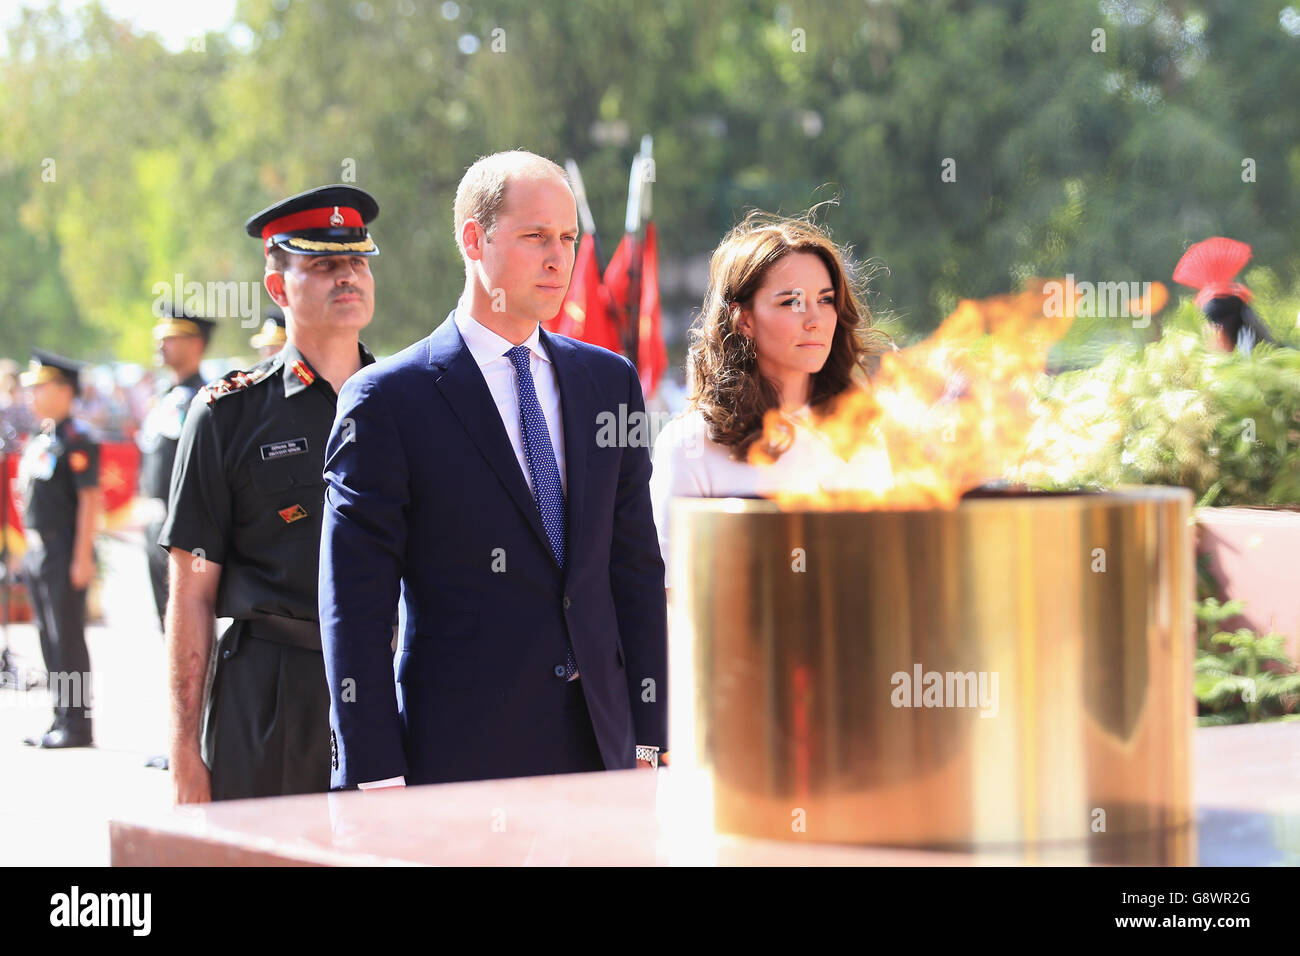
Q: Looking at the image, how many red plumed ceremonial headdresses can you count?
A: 1